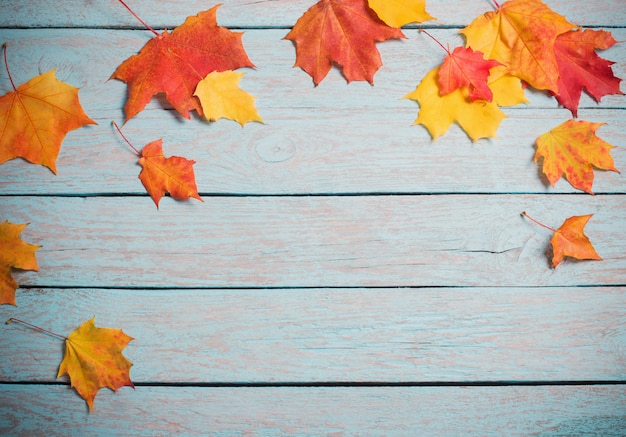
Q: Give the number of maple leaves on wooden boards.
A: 14